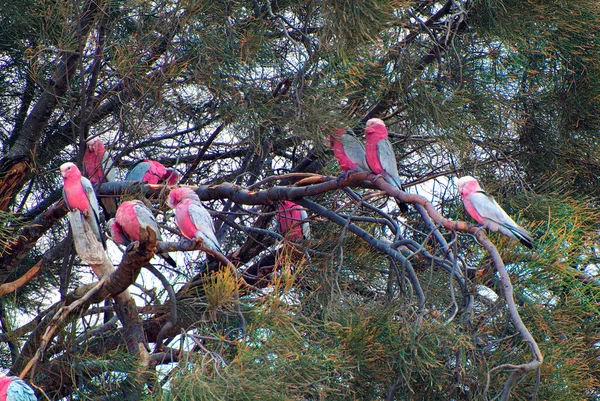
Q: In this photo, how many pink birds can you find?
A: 10